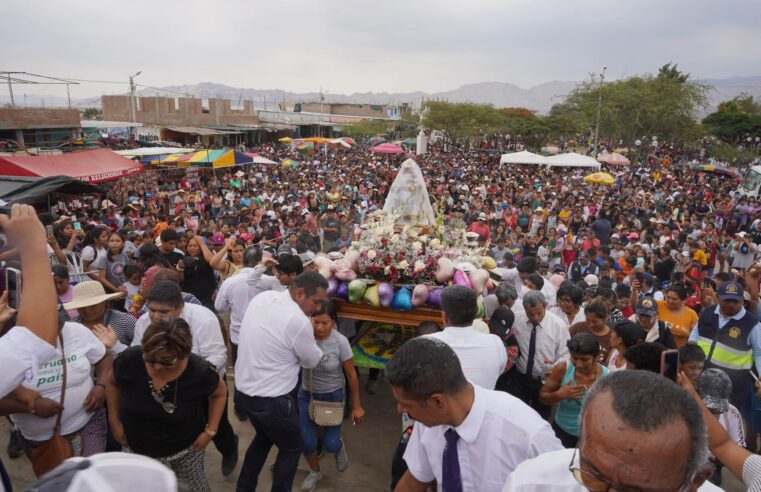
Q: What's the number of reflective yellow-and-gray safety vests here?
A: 1